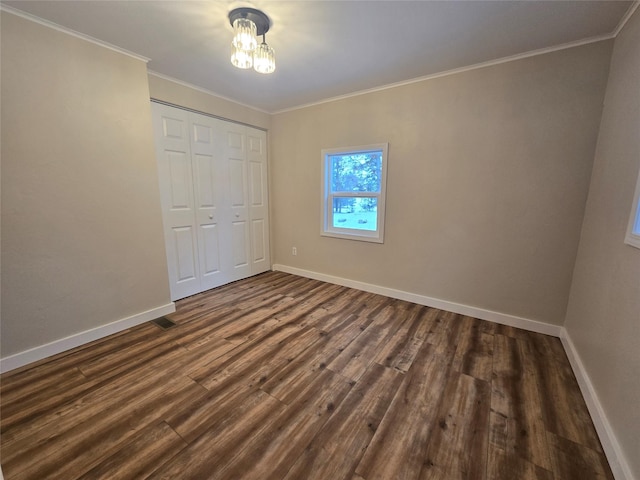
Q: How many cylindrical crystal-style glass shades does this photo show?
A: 3